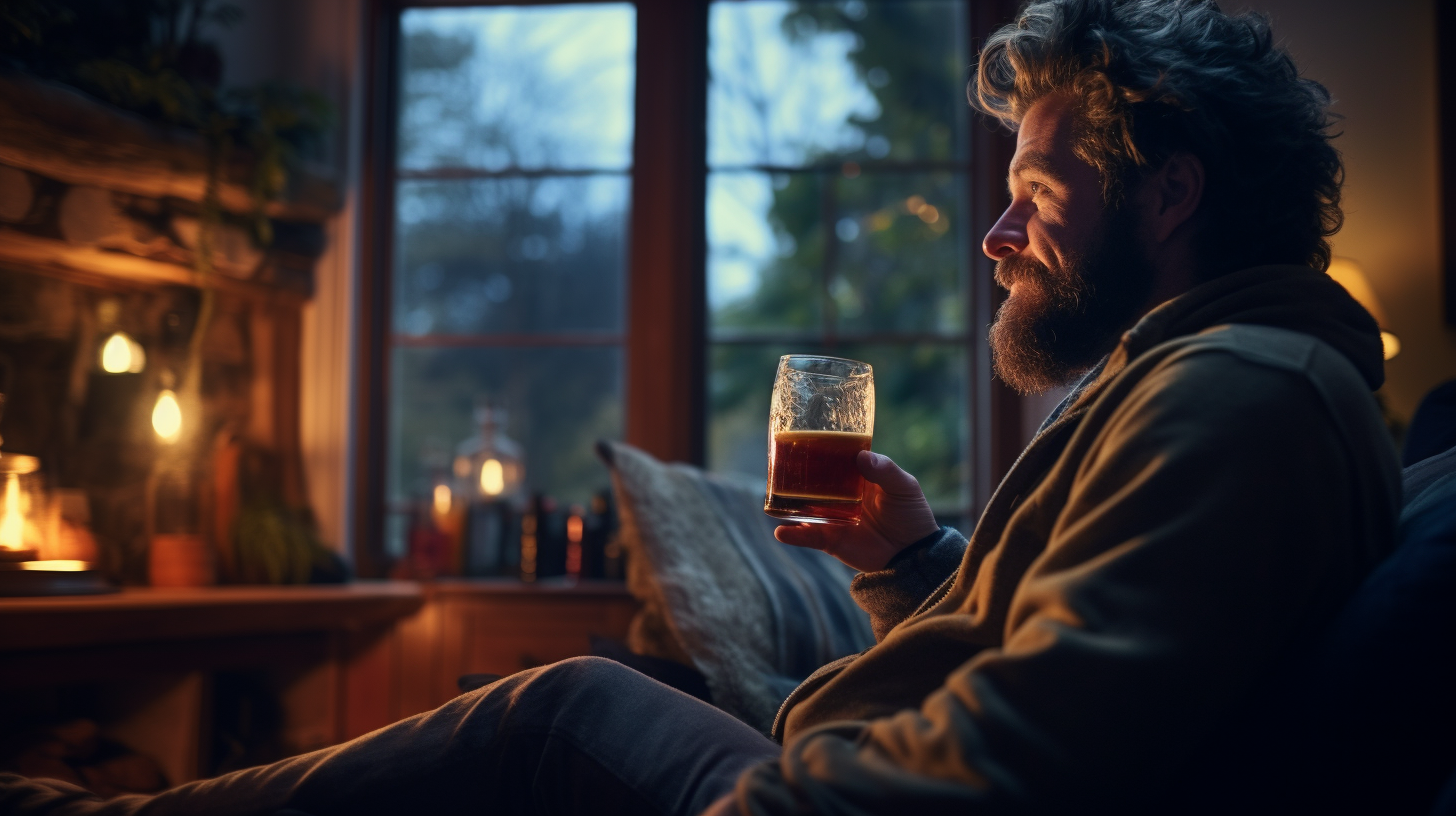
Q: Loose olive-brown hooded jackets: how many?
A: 1